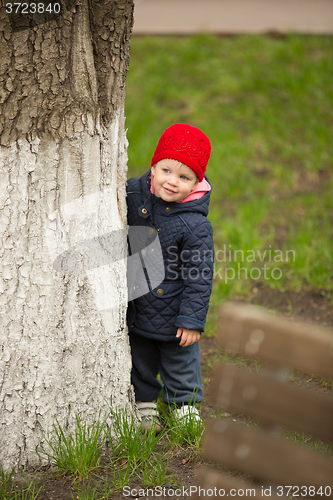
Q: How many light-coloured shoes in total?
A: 2